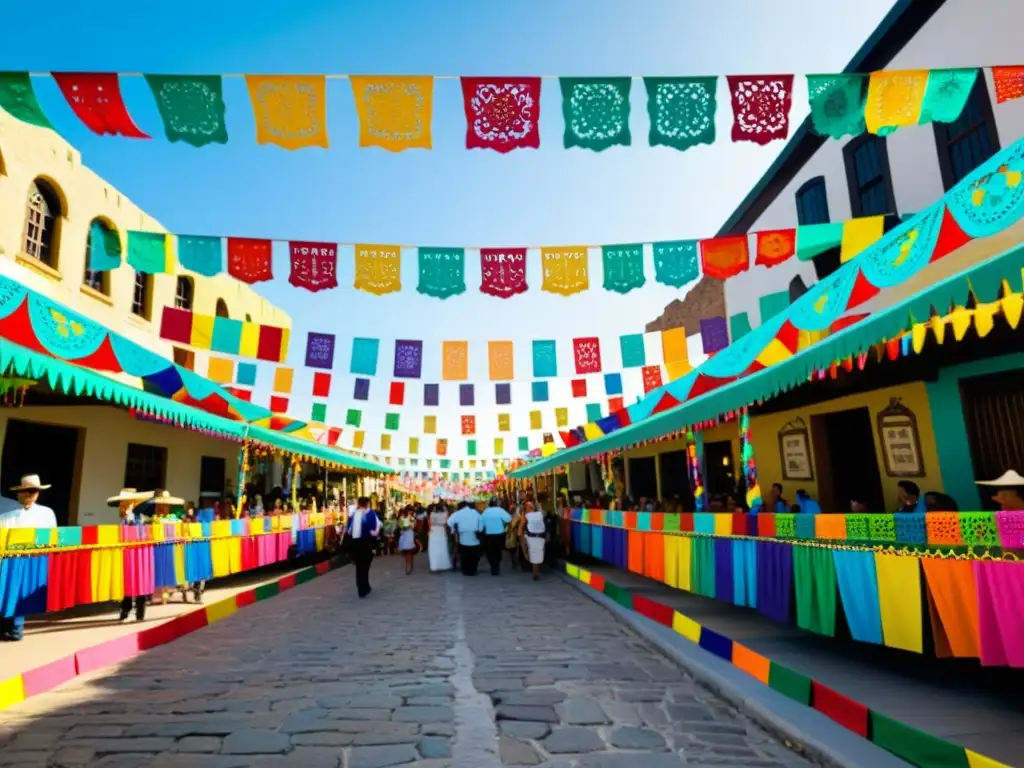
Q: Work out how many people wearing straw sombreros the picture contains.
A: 4